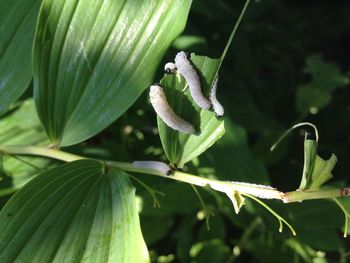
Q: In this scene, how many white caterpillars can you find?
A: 5